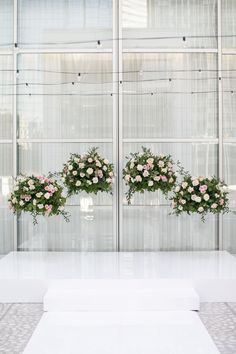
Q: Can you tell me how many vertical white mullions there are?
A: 3